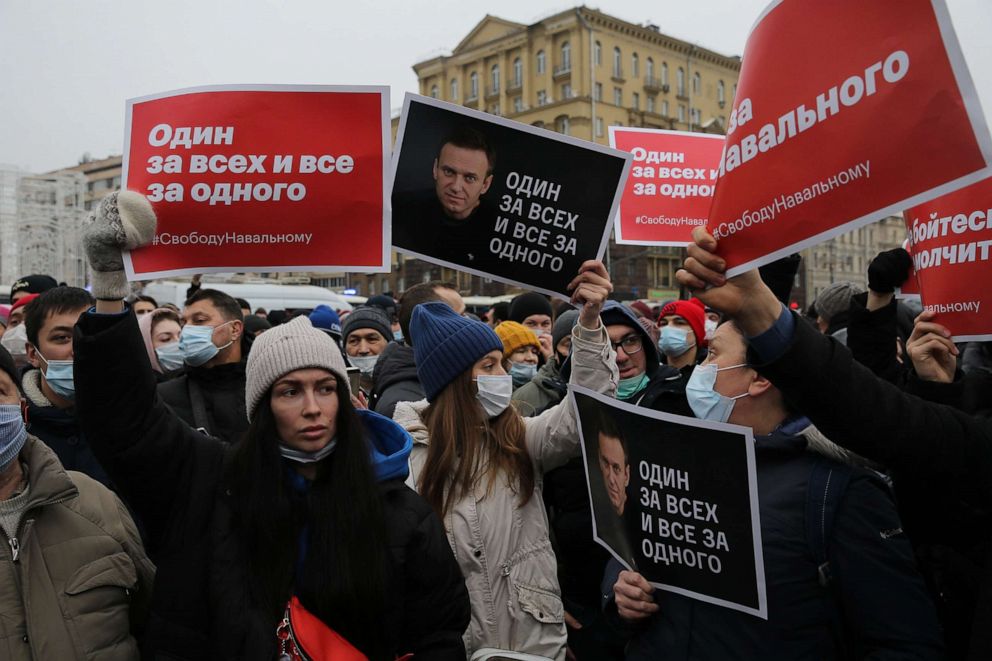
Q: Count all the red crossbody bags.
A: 1